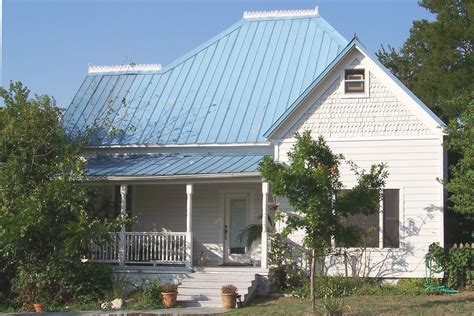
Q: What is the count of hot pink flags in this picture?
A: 0